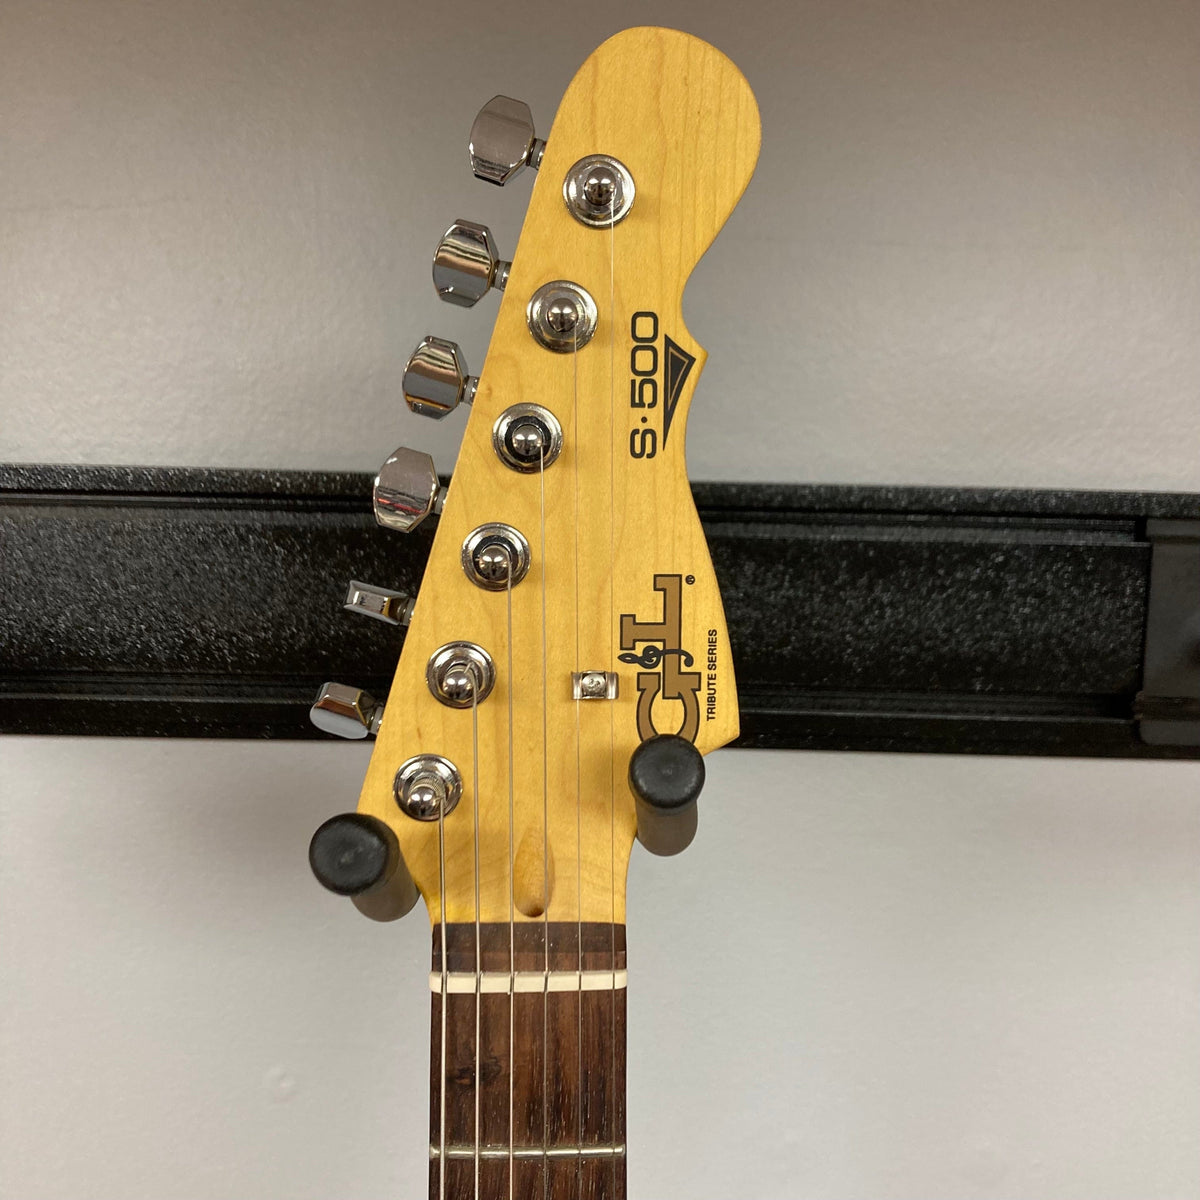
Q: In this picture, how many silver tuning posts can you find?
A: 6